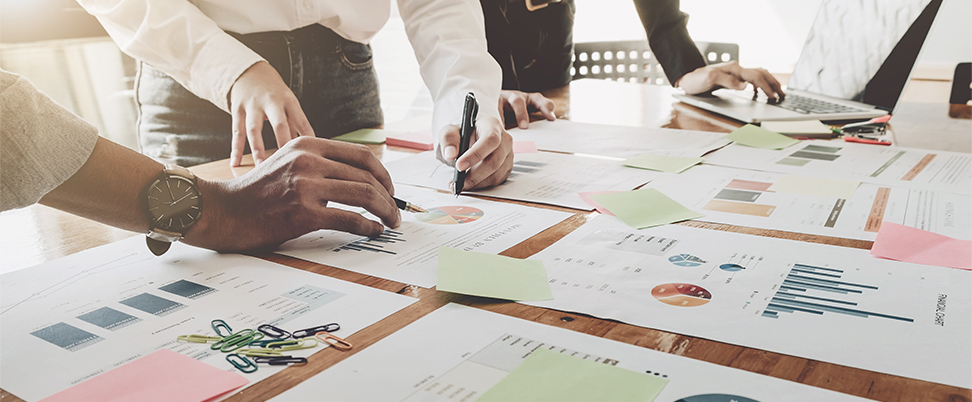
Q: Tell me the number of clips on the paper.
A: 12